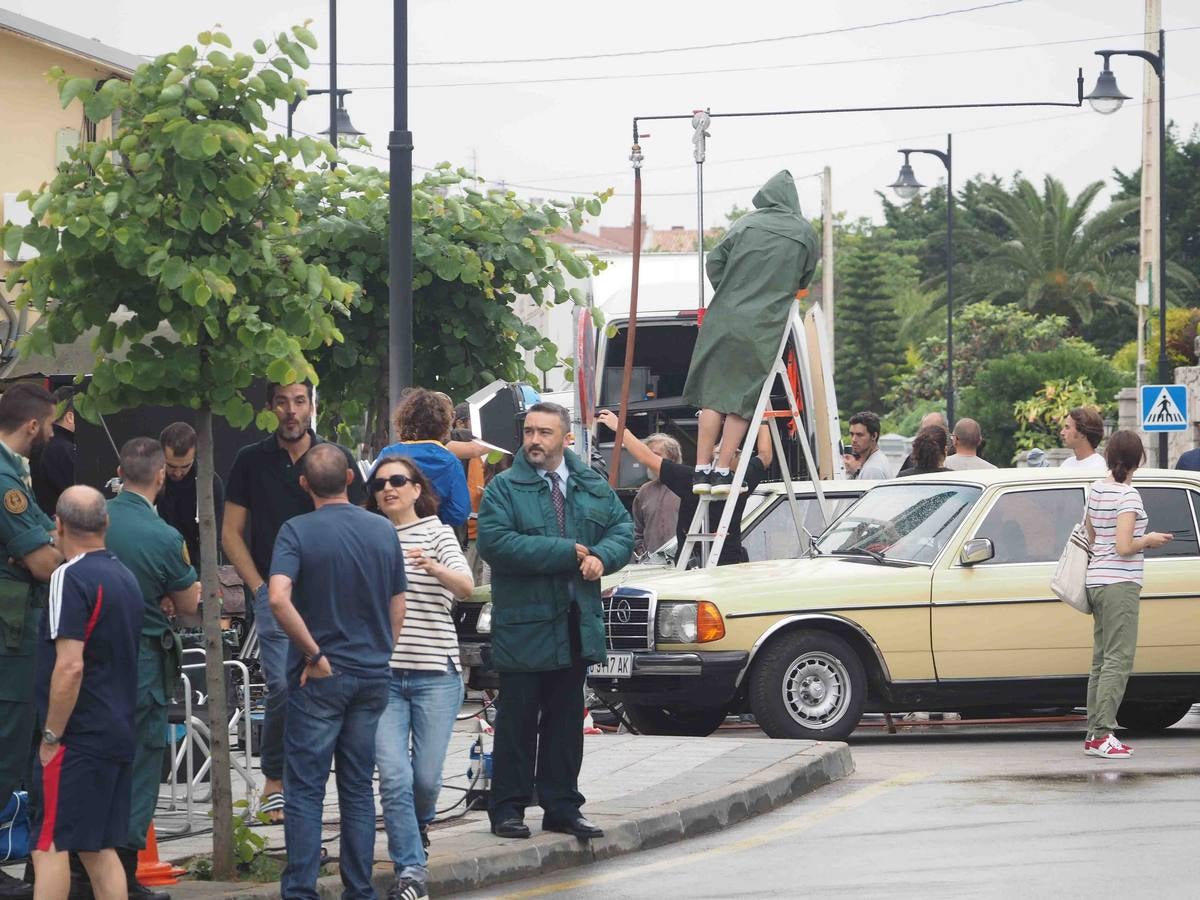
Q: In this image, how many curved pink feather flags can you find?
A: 0